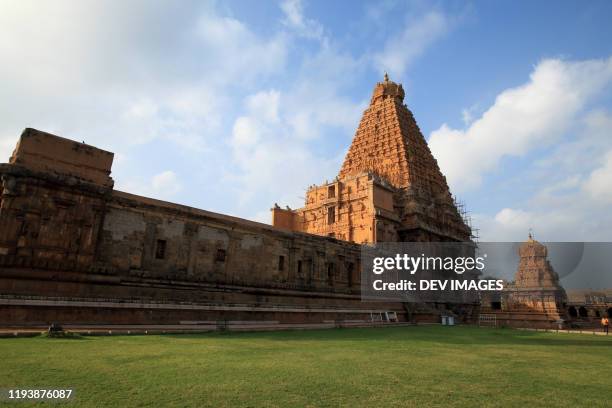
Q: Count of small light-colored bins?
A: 2